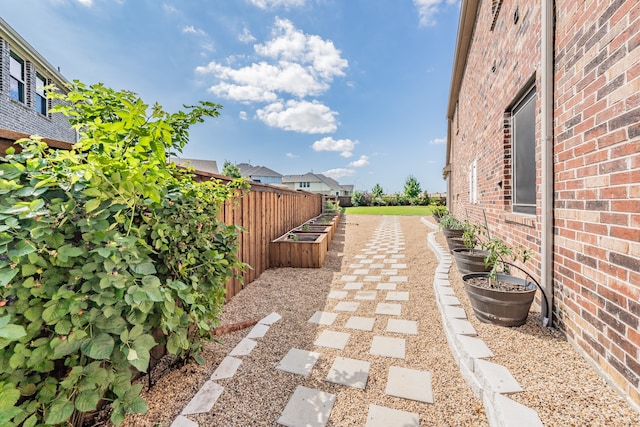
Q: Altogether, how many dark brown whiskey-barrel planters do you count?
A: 5